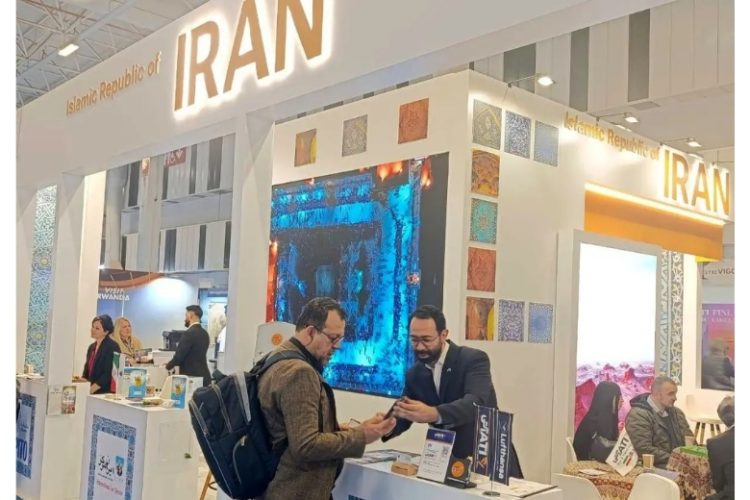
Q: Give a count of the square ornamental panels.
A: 12